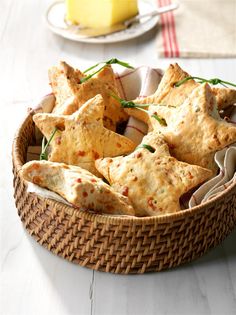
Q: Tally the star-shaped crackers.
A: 6